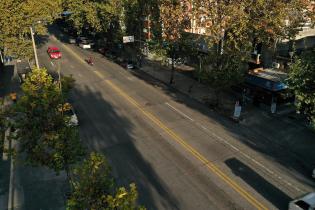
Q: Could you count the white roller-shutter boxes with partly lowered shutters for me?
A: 0